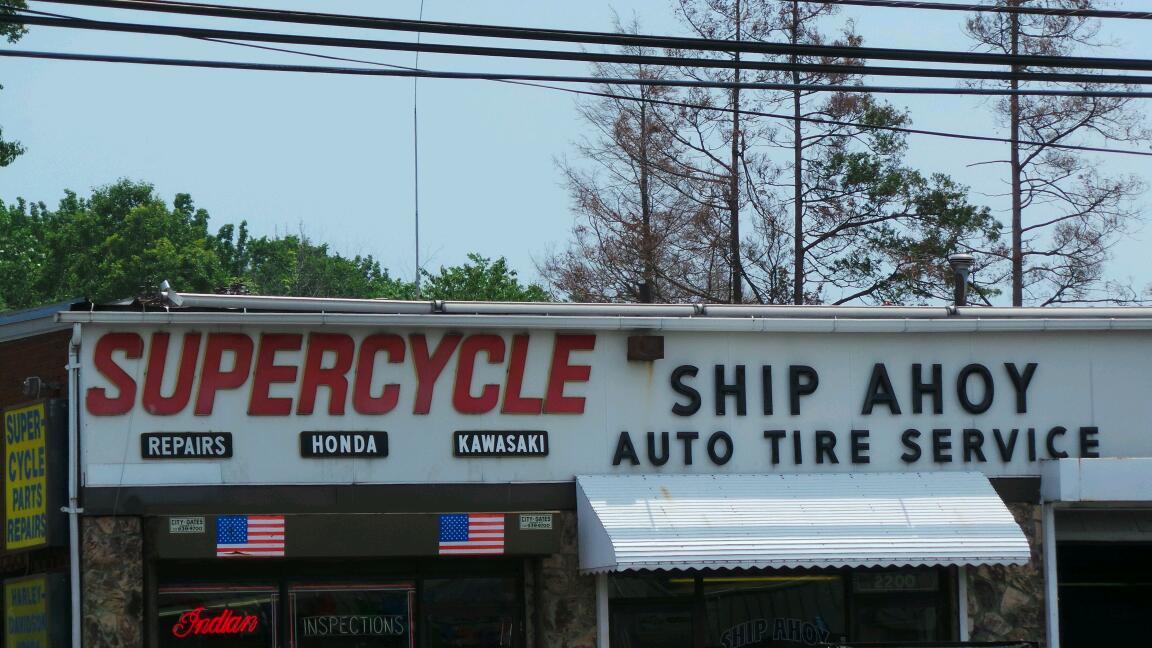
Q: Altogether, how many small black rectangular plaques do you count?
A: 3